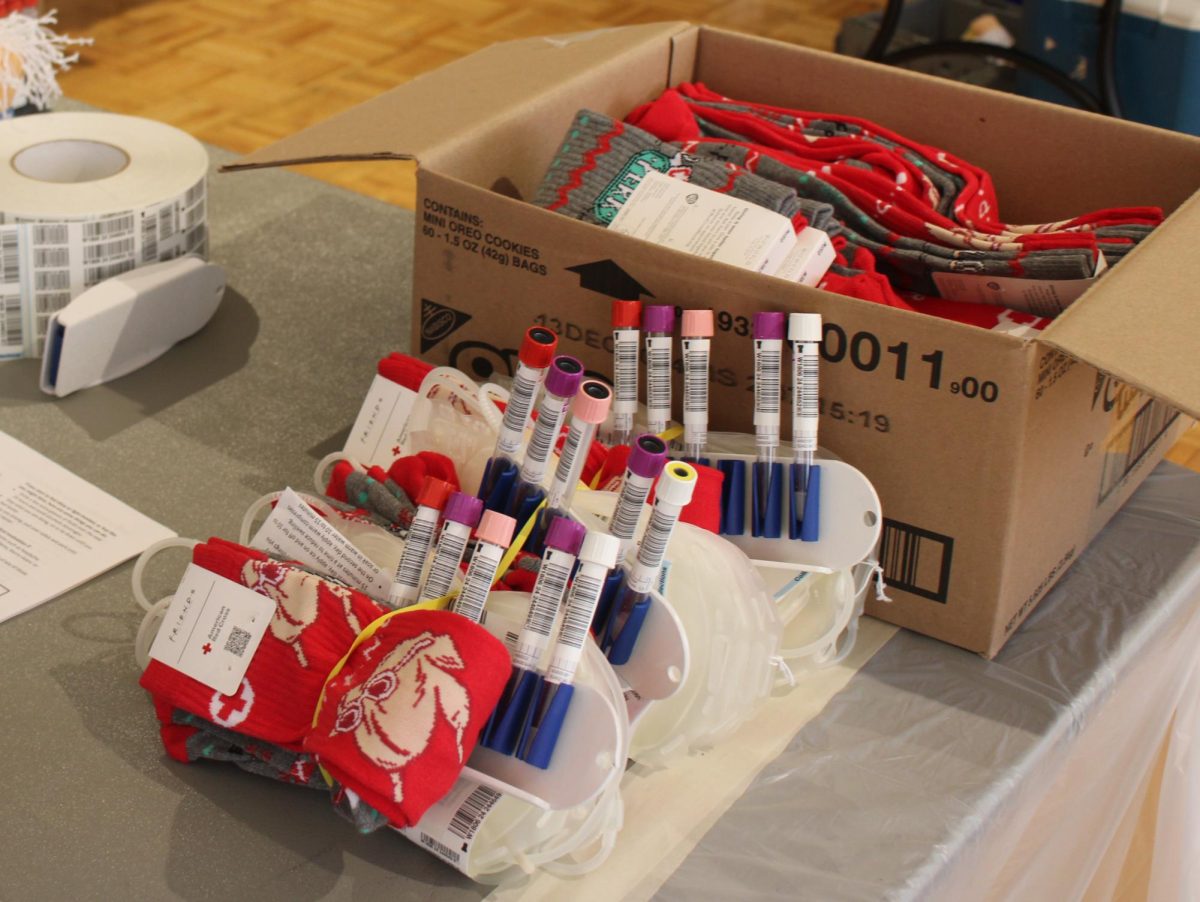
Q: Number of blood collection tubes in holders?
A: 15